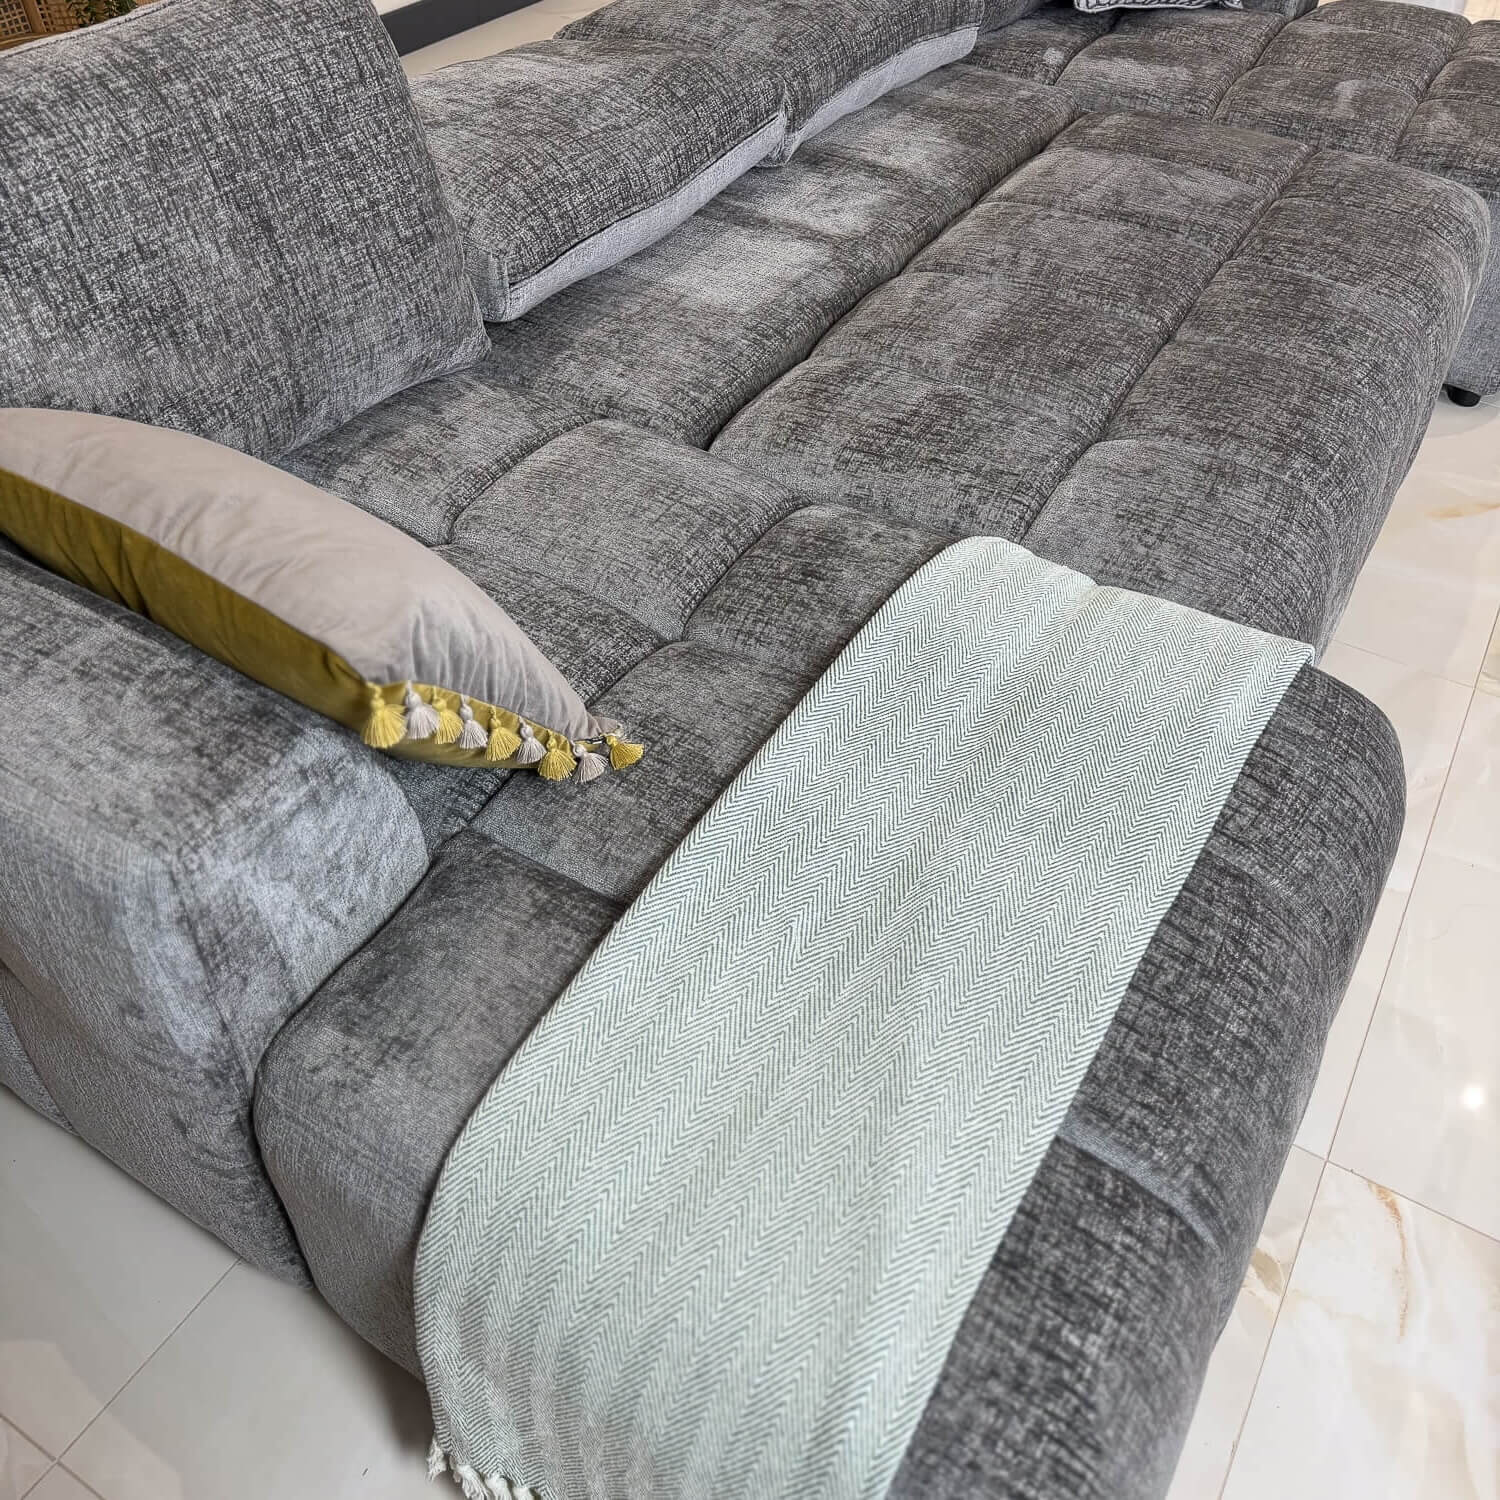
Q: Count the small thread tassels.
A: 9